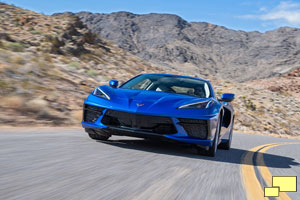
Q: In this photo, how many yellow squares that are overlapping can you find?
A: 2